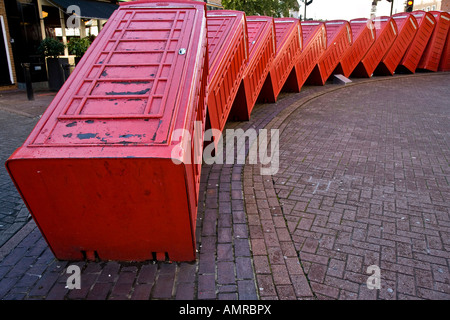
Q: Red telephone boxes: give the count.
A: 12